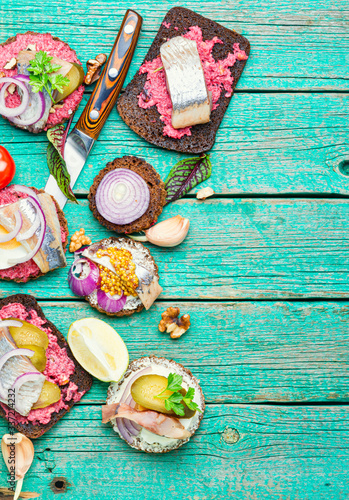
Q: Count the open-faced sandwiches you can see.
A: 7